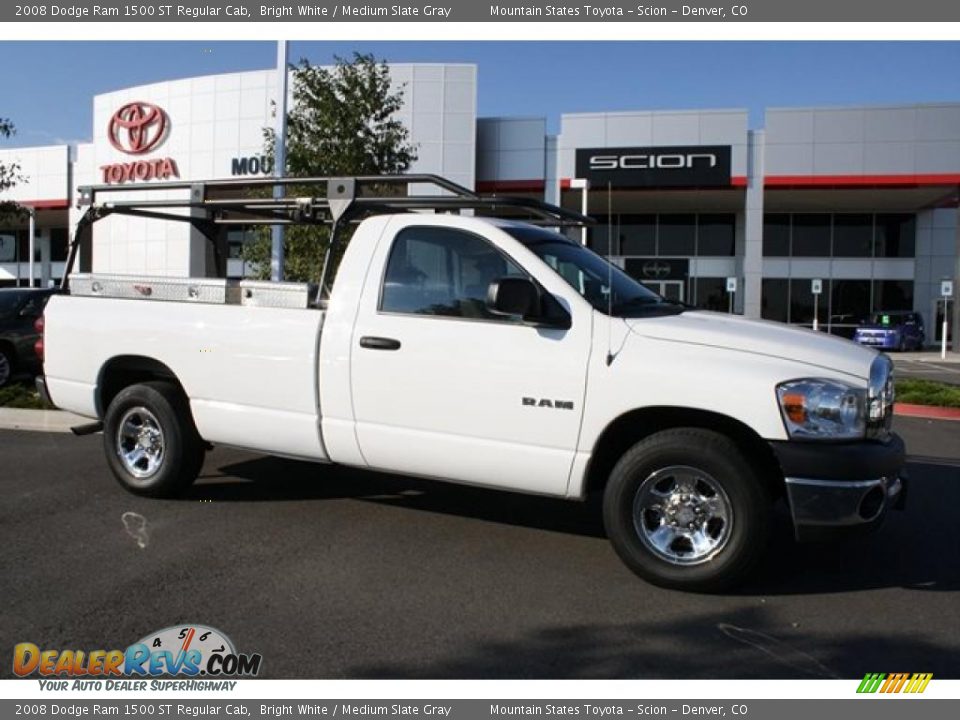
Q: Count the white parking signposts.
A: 3